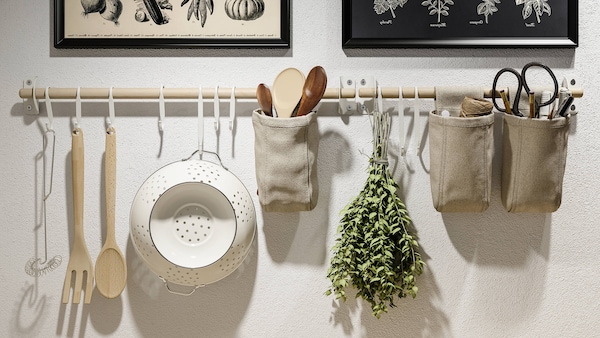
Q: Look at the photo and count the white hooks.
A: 10